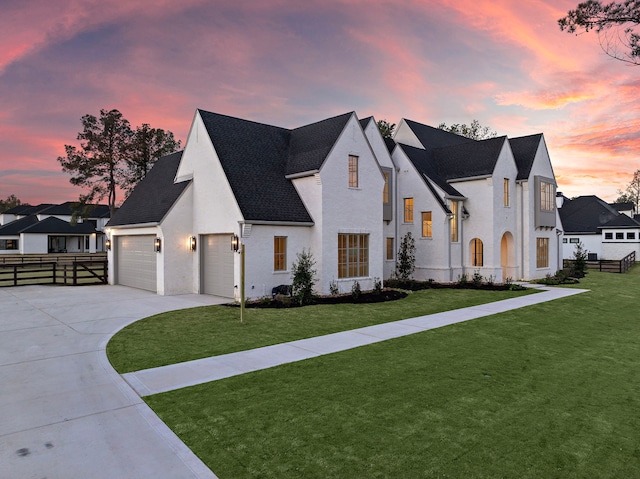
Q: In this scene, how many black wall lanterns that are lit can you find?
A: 4